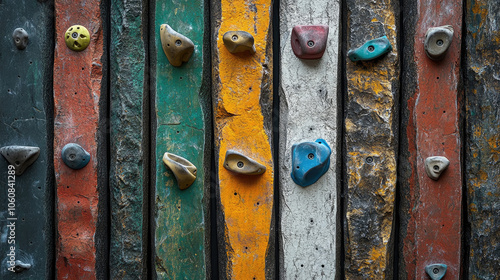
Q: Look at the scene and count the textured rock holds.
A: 15